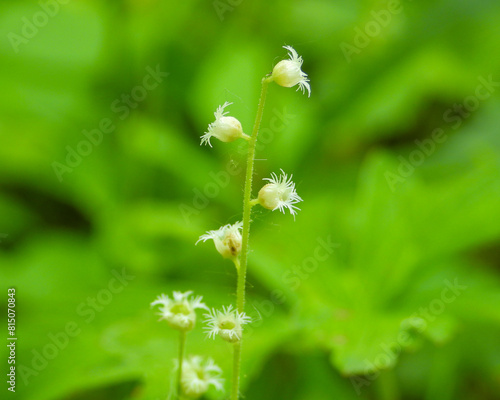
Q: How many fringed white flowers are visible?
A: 7